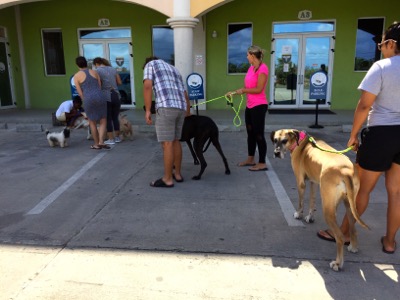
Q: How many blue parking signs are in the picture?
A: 3